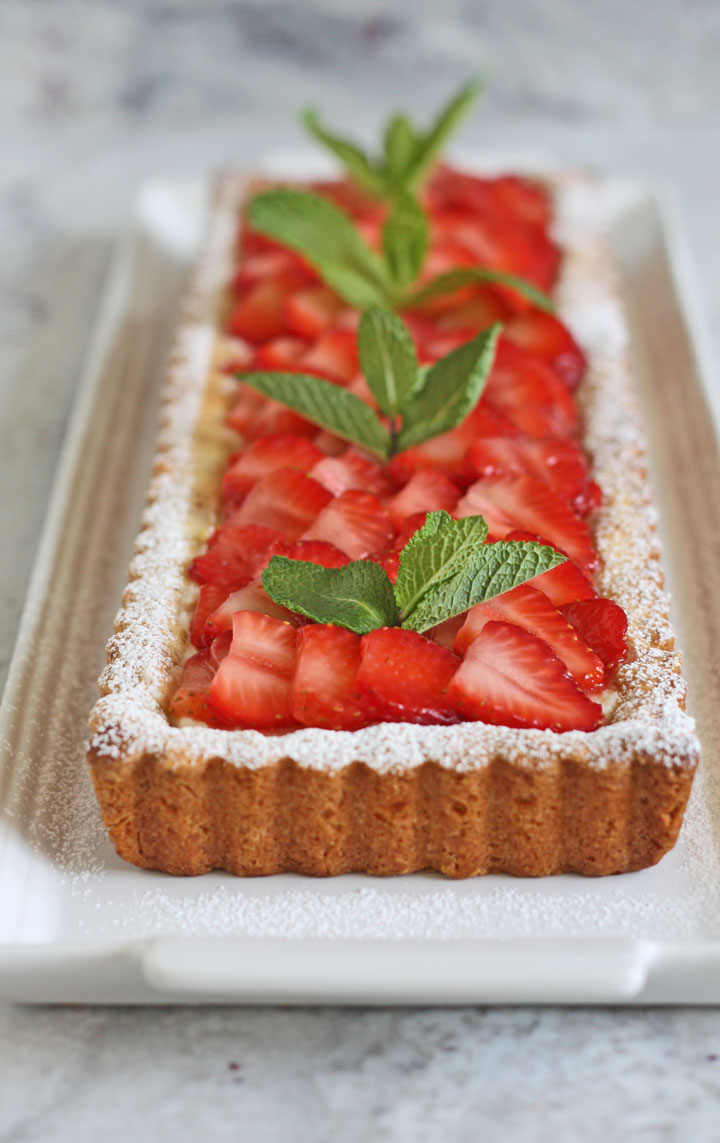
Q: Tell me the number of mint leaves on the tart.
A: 12